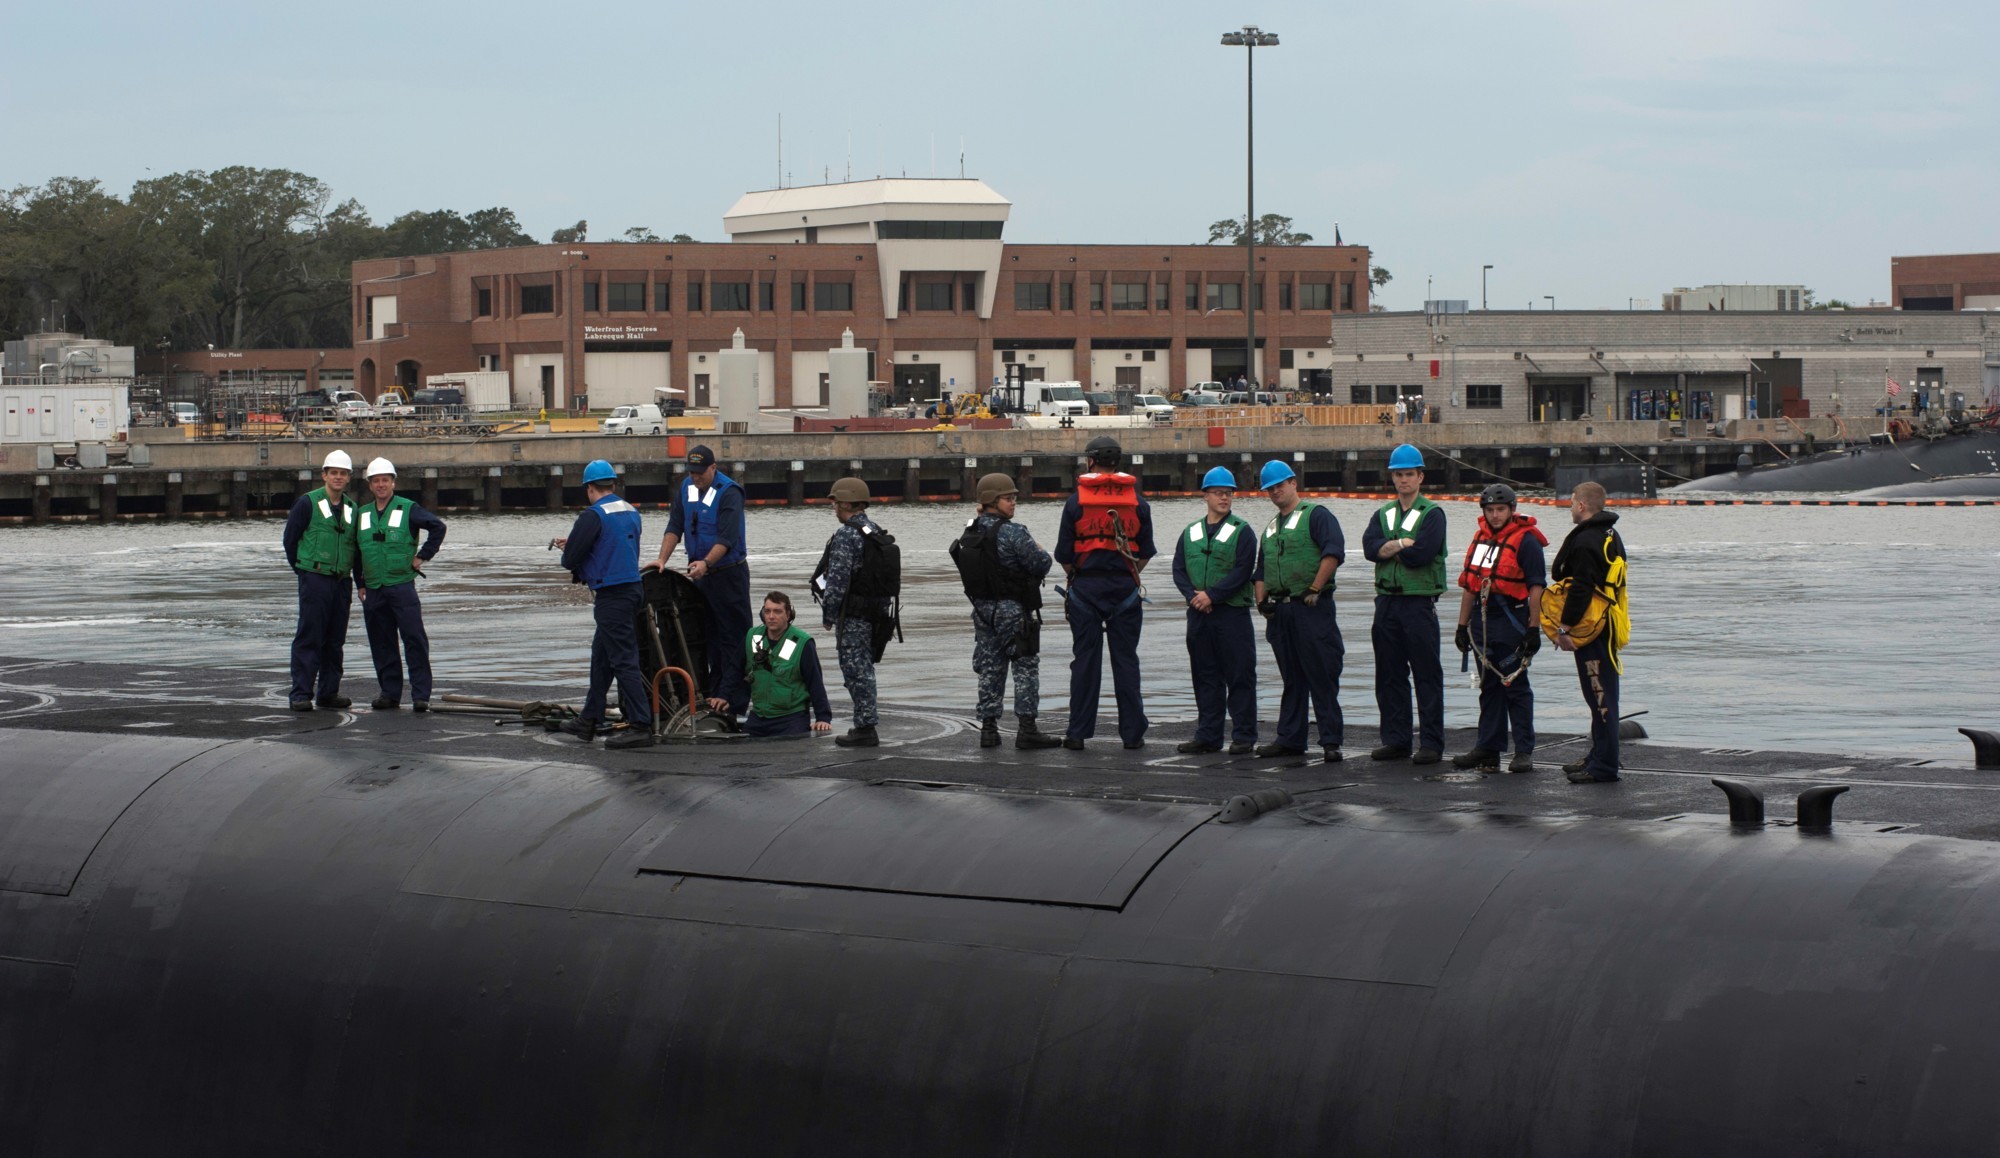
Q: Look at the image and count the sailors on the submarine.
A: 13